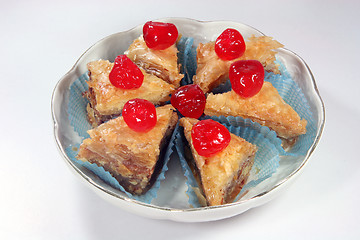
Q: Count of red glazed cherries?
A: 7